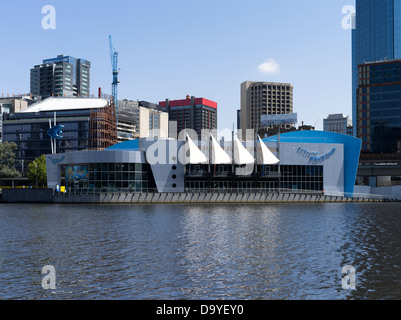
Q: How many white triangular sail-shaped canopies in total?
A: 4